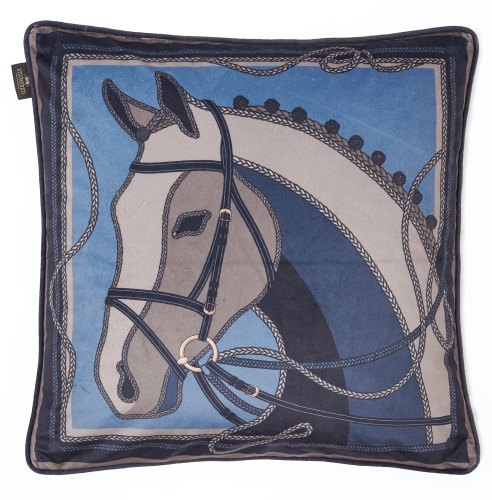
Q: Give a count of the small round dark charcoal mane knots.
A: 9